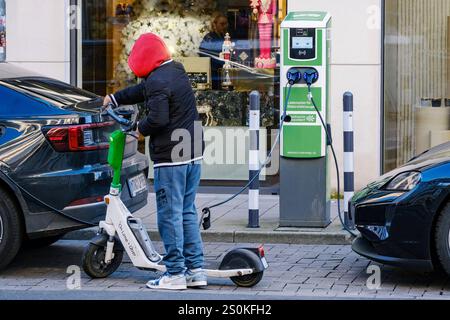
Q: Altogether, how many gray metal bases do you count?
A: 1